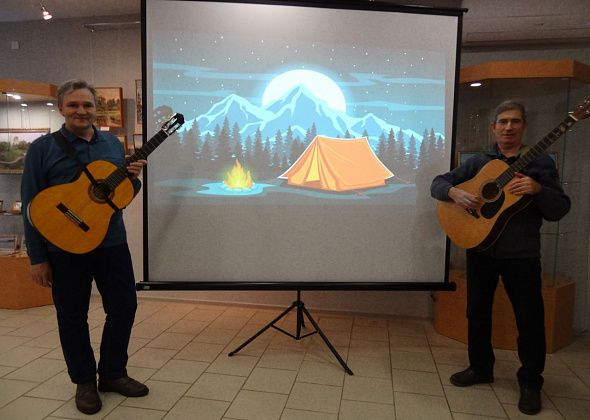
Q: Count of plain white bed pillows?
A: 0